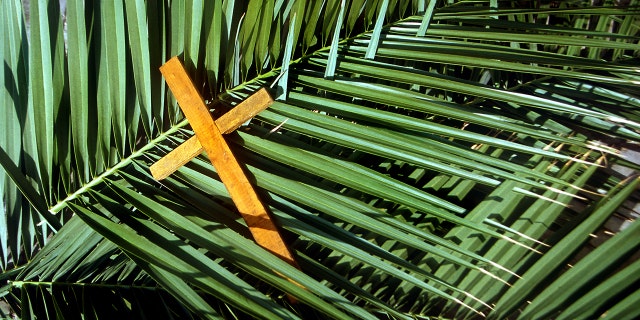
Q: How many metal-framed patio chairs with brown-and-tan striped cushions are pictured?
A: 0